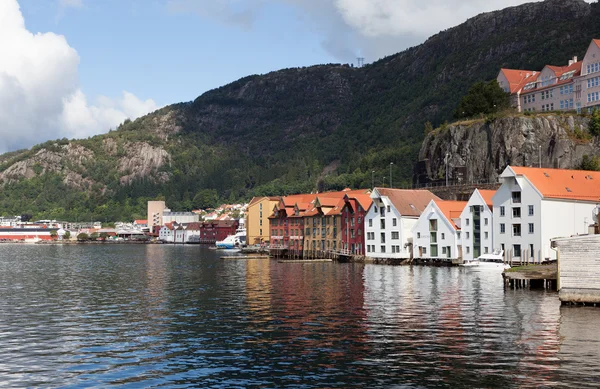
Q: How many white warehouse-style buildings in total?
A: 4